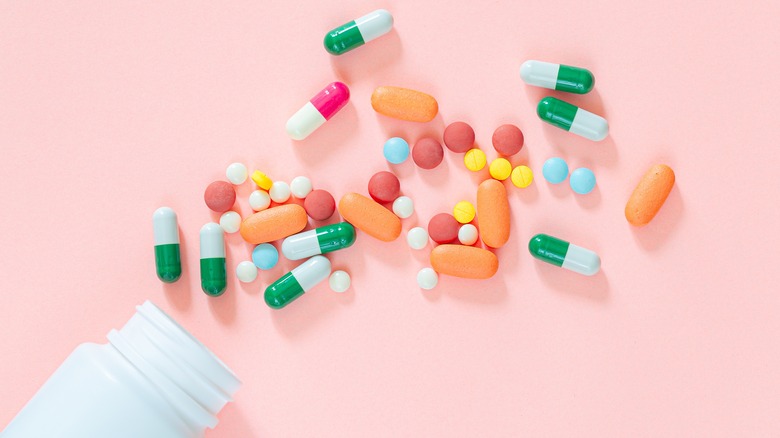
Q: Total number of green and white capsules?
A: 8